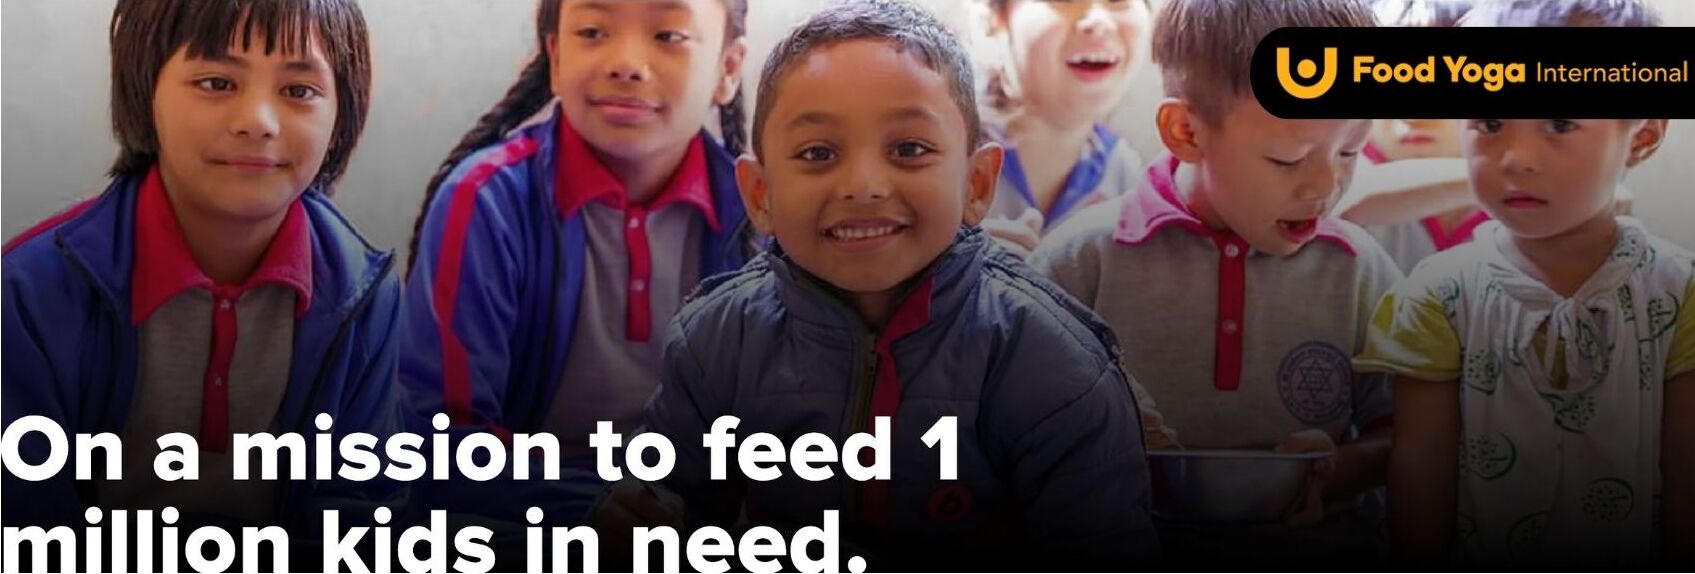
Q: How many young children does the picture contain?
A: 7